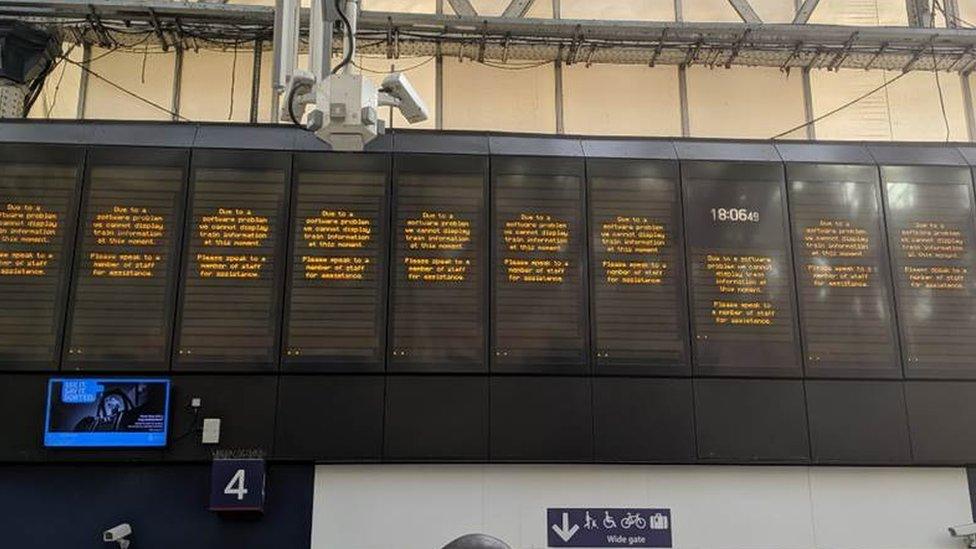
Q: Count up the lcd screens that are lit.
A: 11